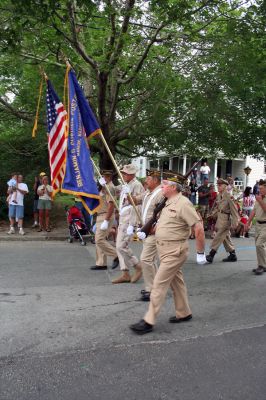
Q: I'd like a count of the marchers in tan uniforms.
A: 6